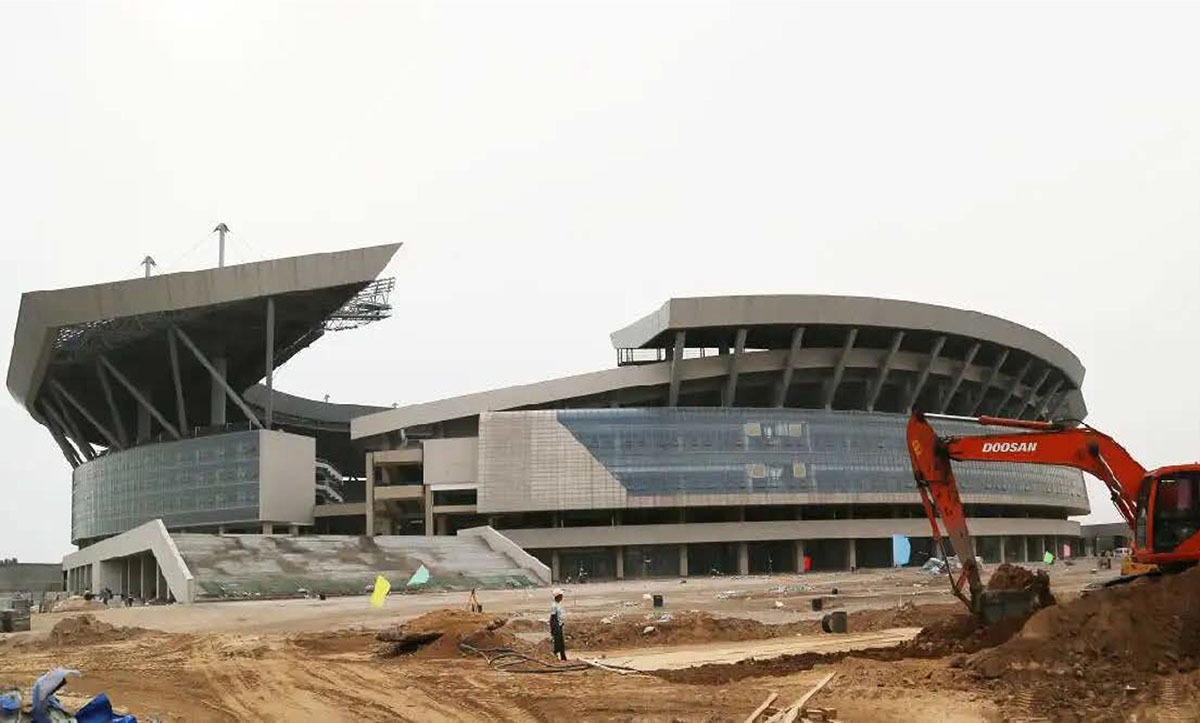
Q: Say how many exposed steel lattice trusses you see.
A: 1